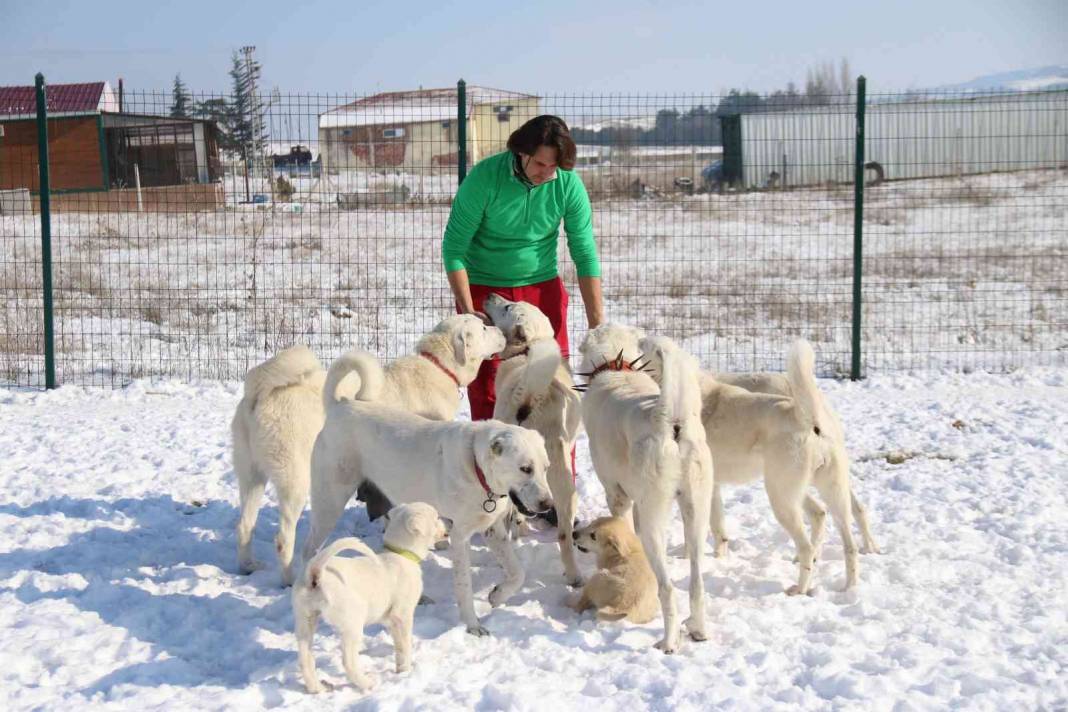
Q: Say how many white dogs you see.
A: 7